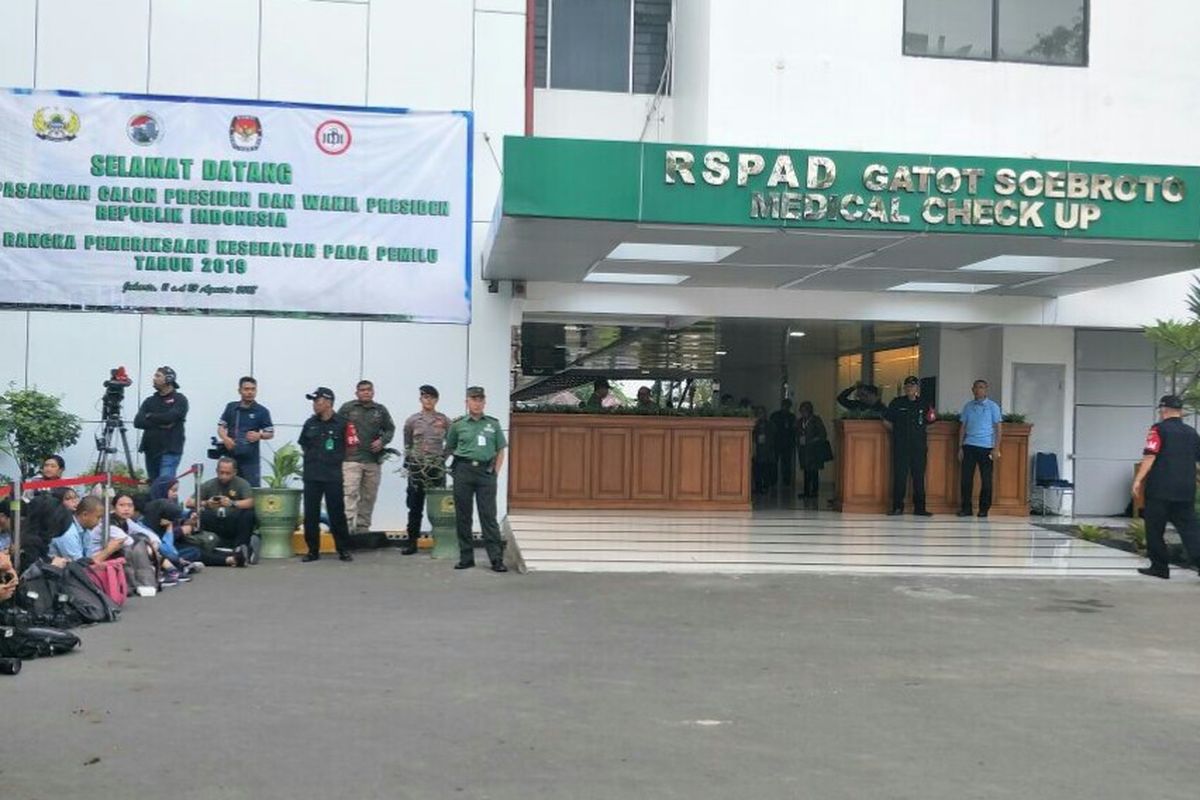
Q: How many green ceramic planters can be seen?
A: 2